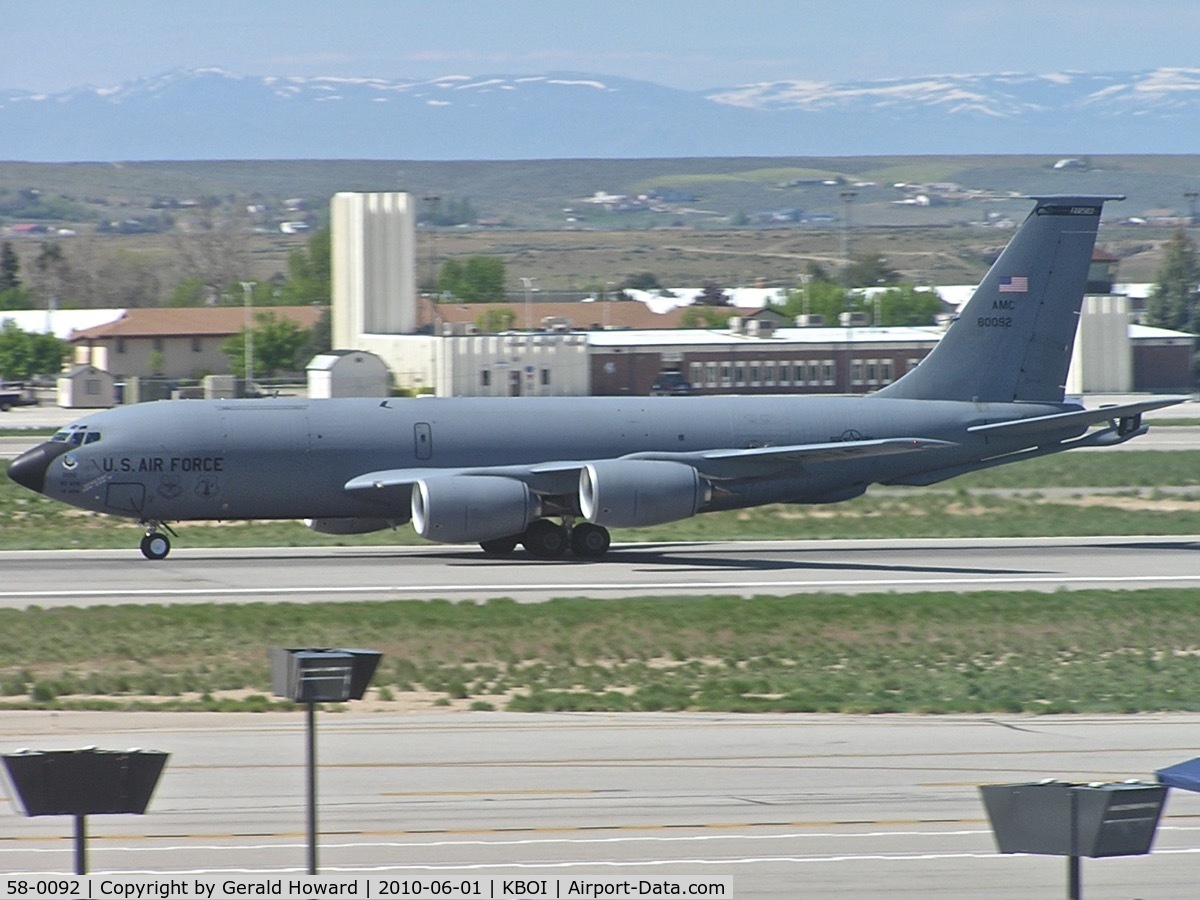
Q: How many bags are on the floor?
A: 0